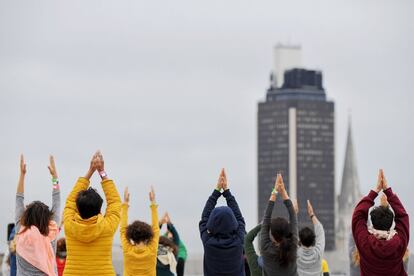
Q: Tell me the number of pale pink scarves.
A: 1